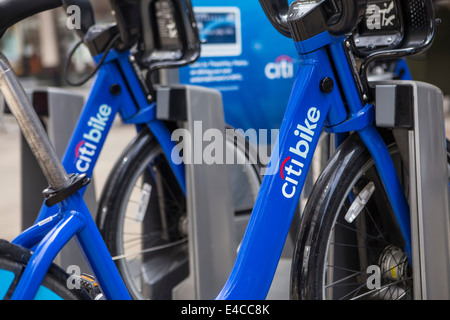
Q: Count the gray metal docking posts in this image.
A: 3